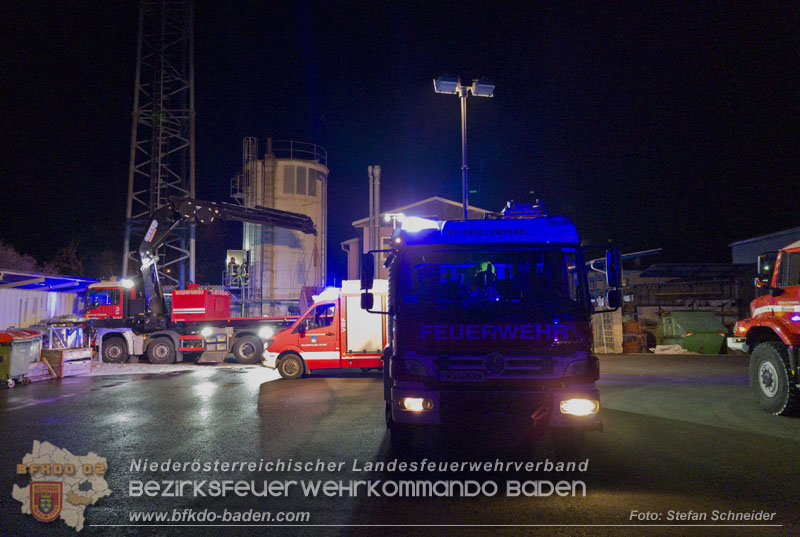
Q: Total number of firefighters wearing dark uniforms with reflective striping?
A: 2